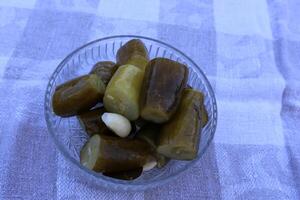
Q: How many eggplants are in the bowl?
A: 0